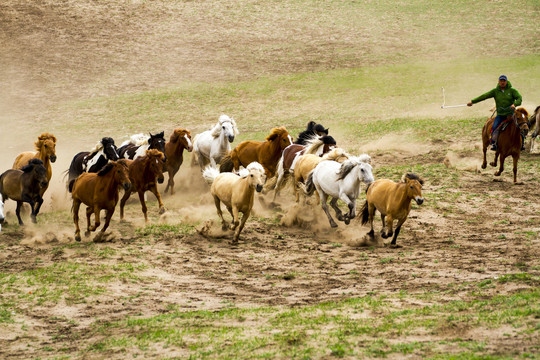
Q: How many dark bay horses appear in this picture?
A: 1